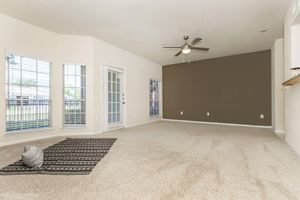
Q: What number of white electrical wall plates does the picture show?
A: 3